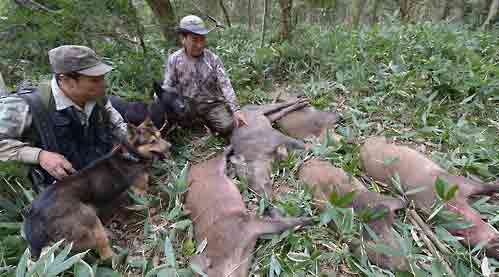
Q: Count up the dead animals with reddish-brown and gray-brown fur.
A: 5